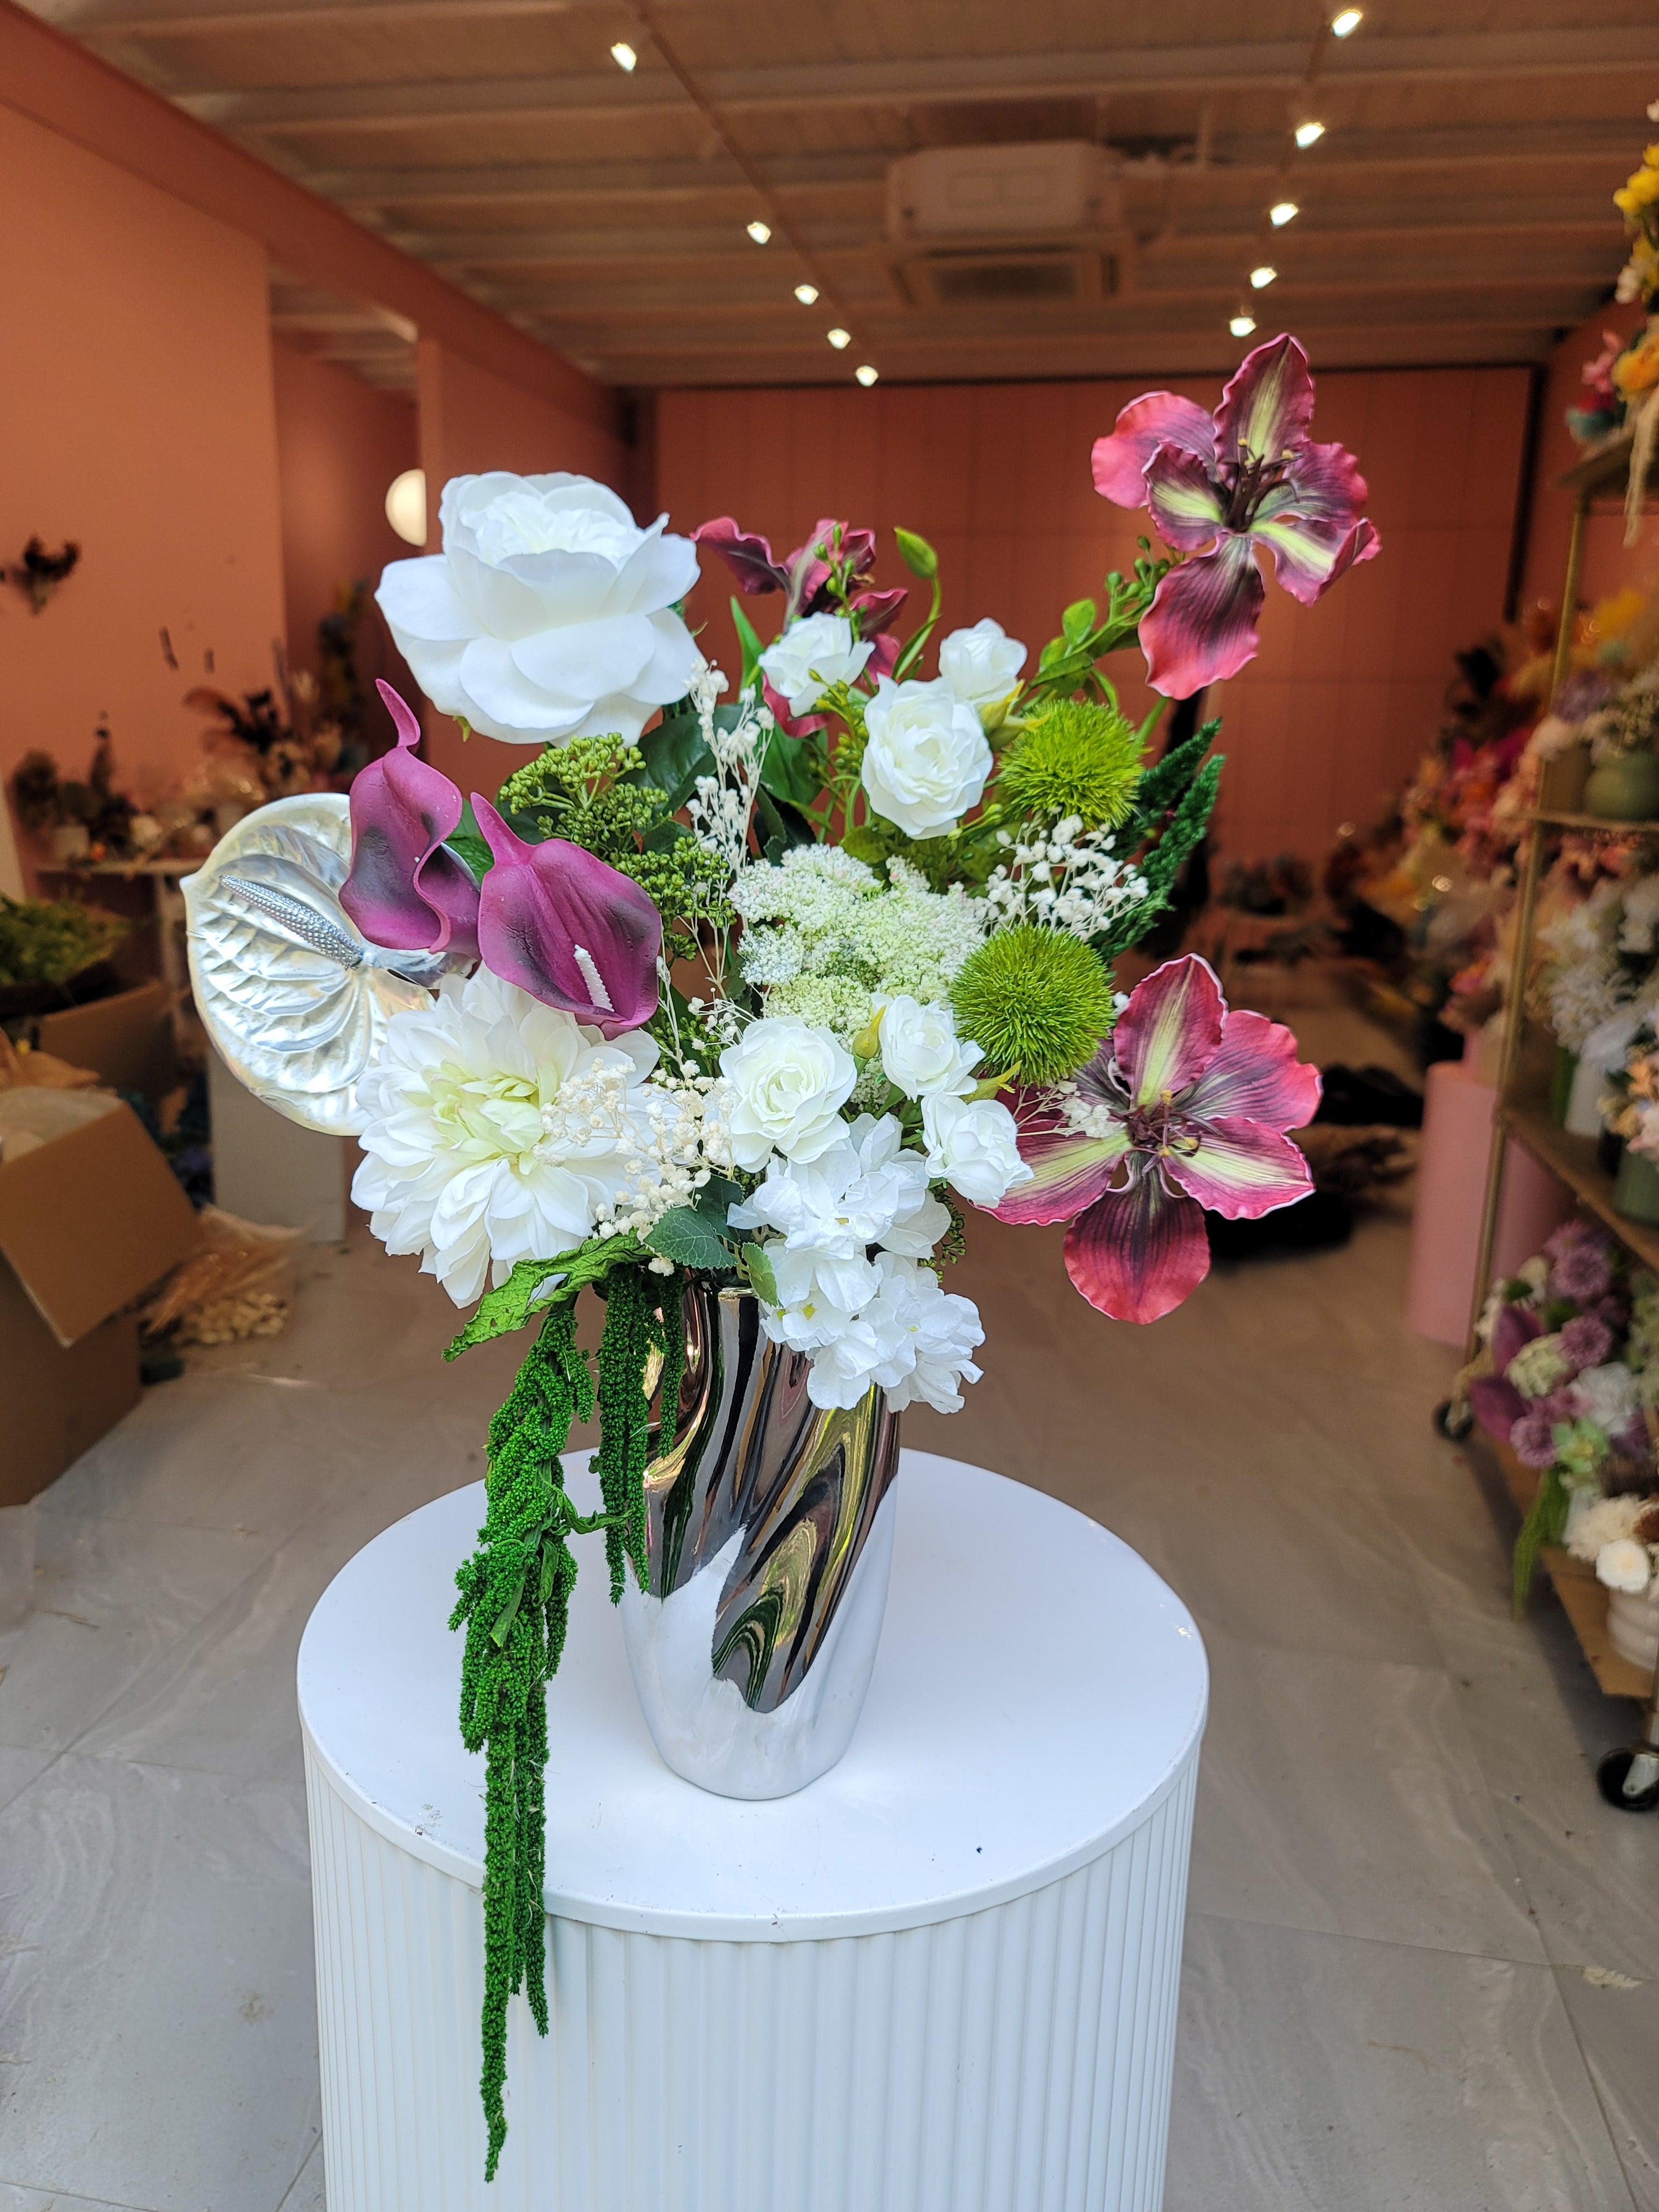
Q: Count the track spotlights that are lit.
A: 10